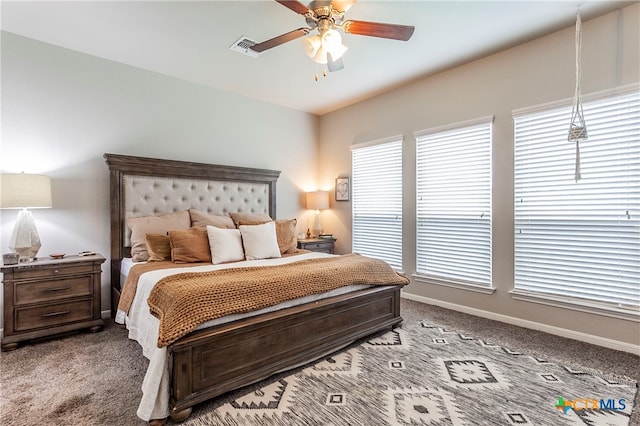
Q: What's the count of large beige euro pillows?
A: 3